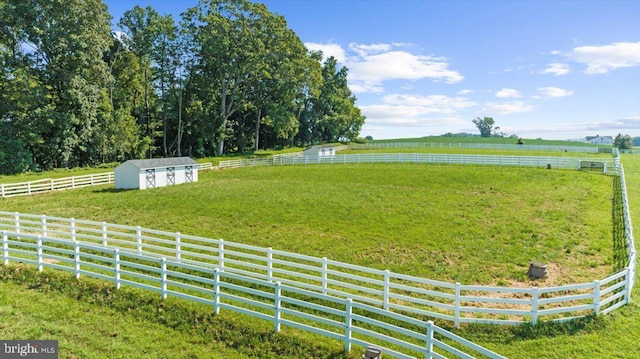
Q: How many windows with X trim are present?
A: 3